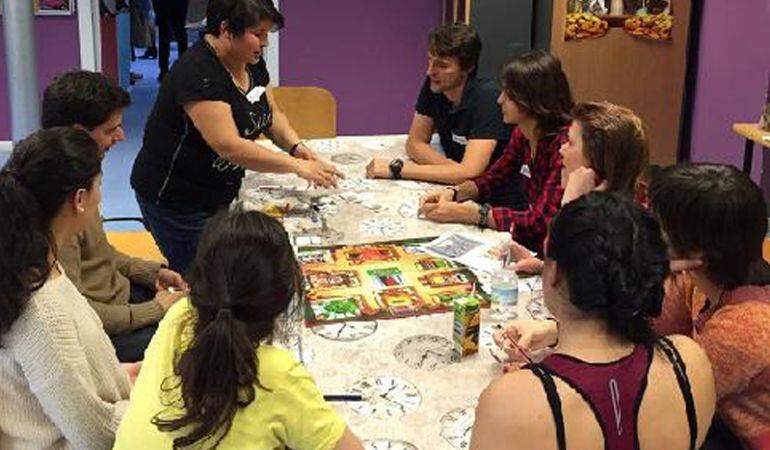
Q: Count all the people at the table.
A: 9